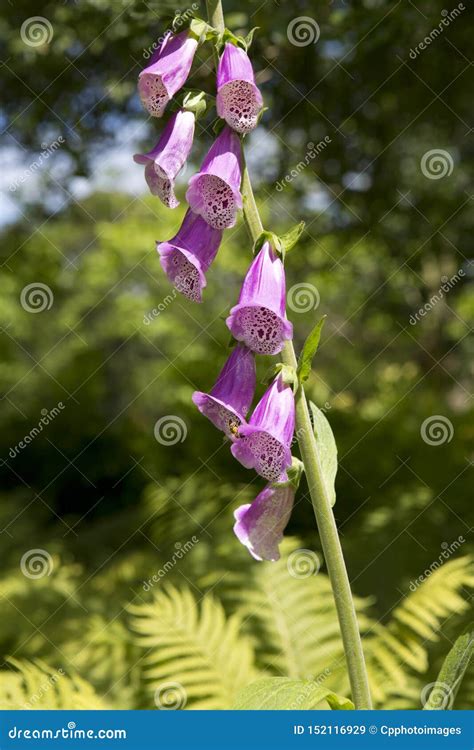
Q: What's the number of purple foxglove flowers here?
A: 9